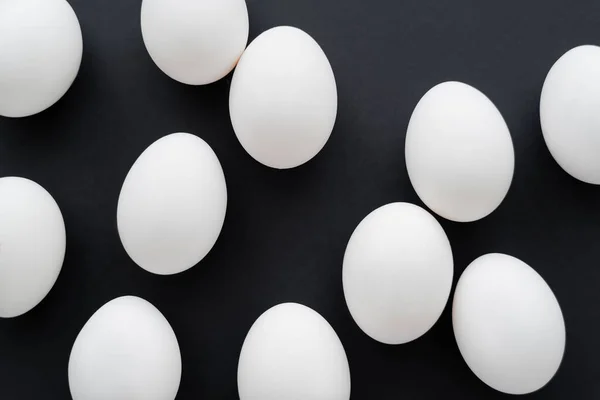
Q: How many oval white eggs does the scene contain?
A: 11